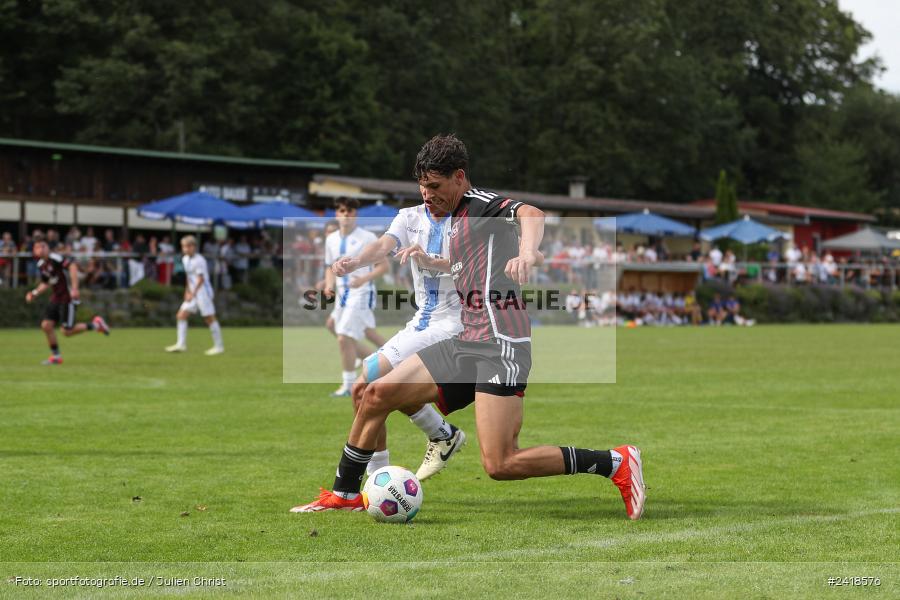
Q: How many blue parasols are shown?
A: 5